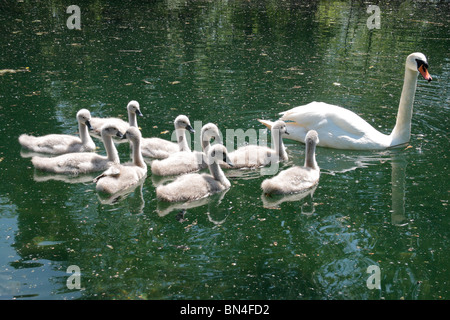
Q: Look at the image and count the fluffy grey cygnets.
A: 9